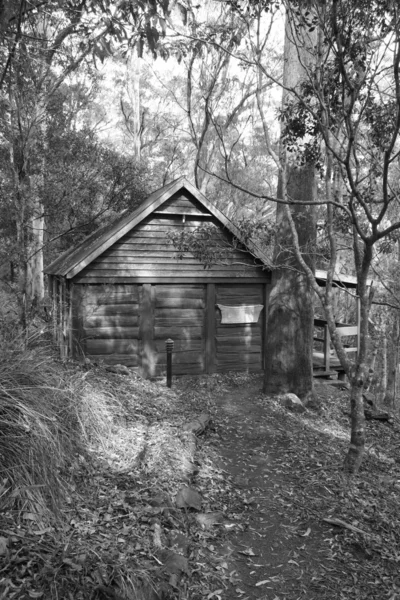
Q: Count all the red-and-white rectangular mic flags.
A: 0